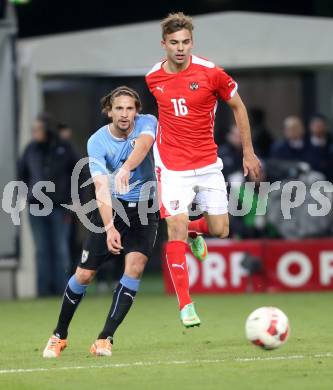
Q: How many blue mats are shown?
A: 0